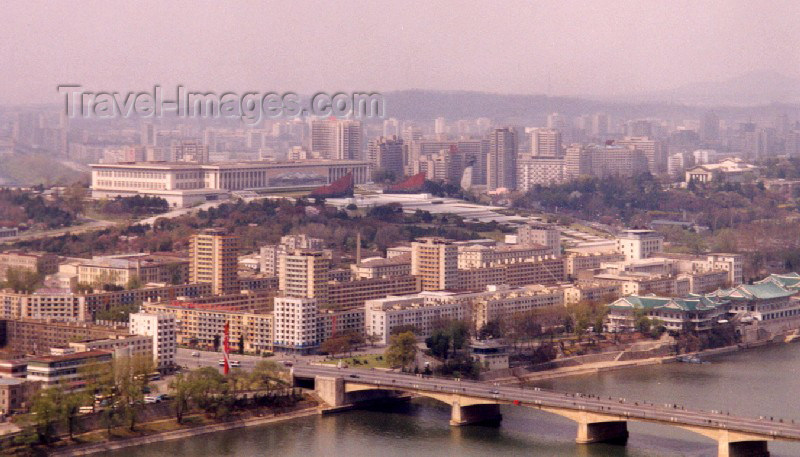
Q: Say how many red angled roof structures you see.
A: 2